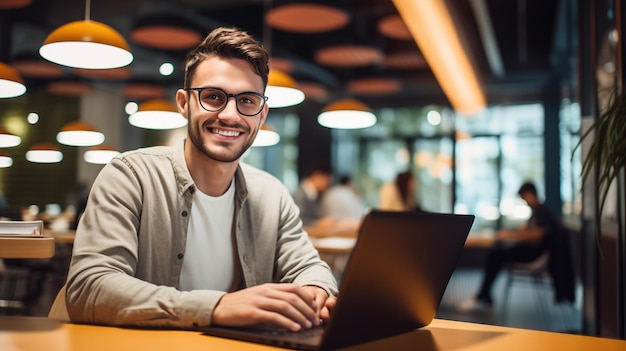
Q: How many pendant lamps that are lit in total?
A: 11